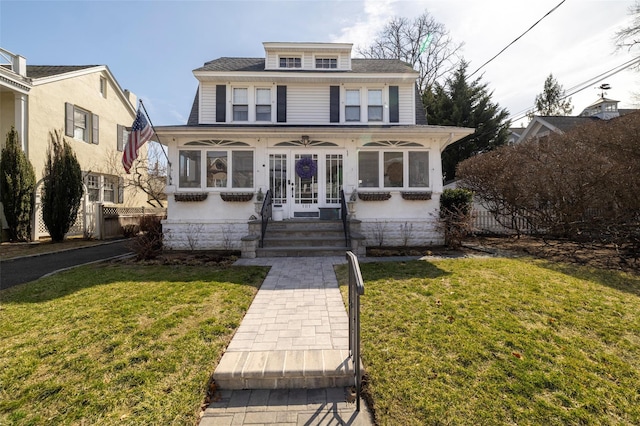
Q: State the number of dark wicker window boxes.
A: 4